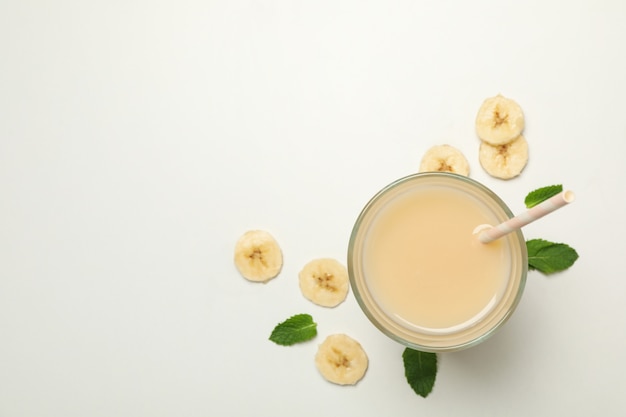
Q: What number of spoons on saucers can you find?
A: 0